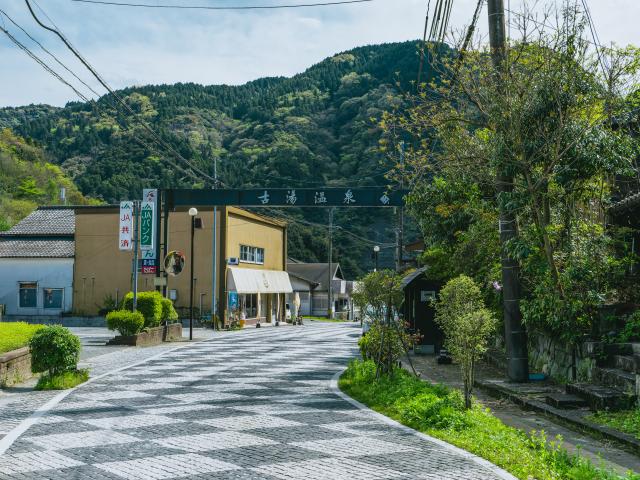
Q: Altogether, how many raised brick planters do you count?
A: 2